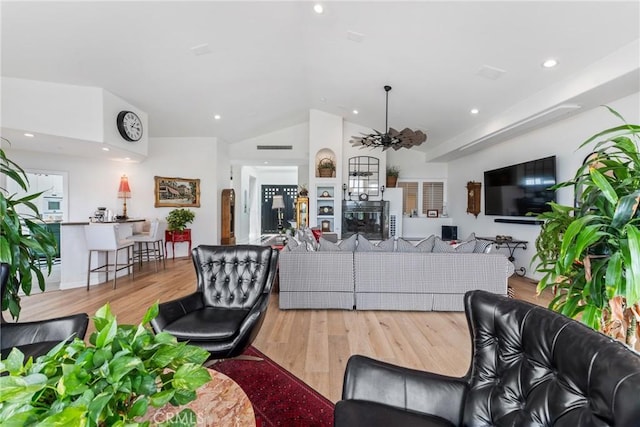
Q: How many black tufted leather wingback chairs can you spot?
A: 3